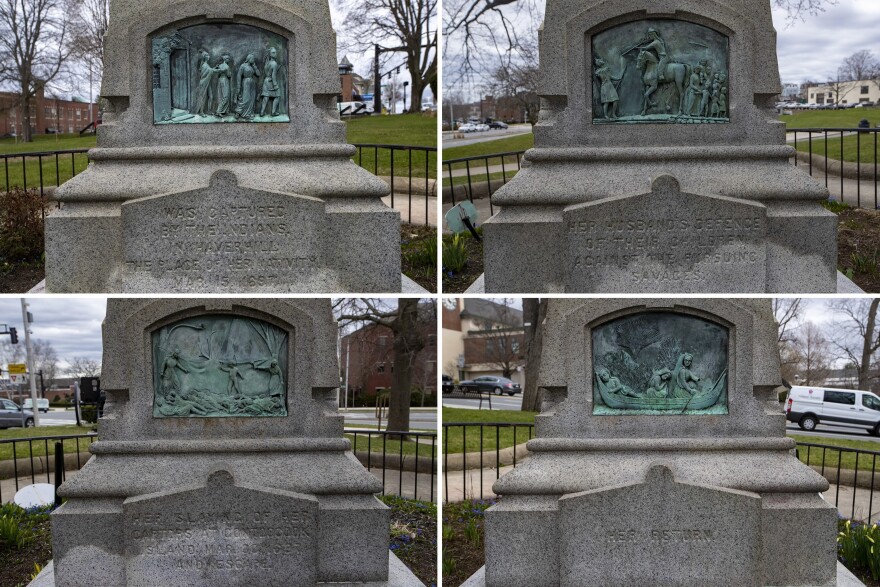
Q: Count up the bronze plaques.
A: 4